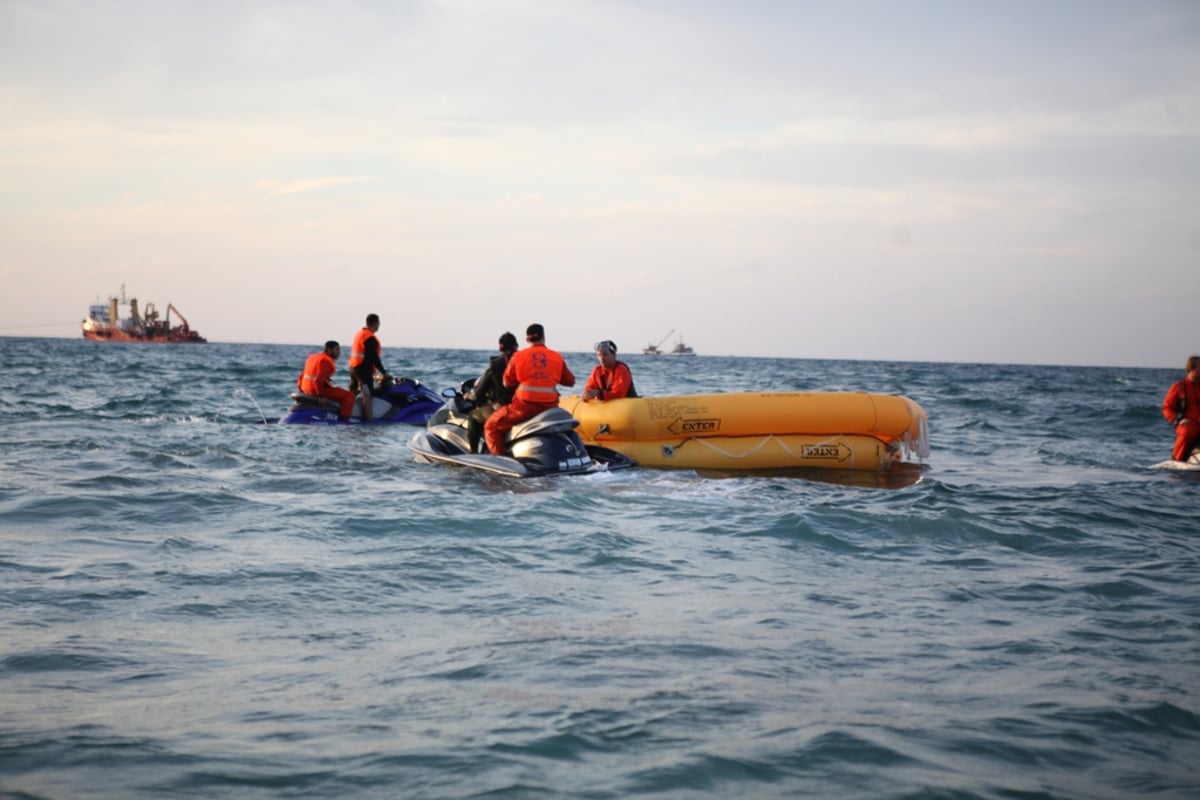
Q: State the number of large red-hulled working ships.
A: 1